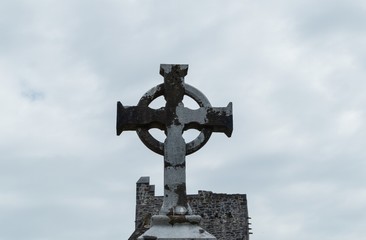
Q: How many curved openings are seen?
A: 4